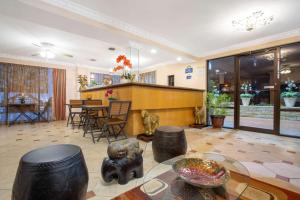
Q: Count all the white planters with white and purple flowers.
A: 2